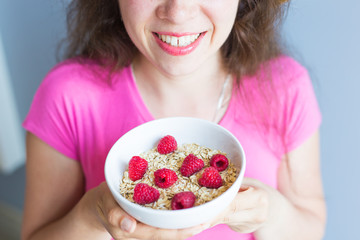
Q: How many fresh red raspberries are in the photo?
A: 8